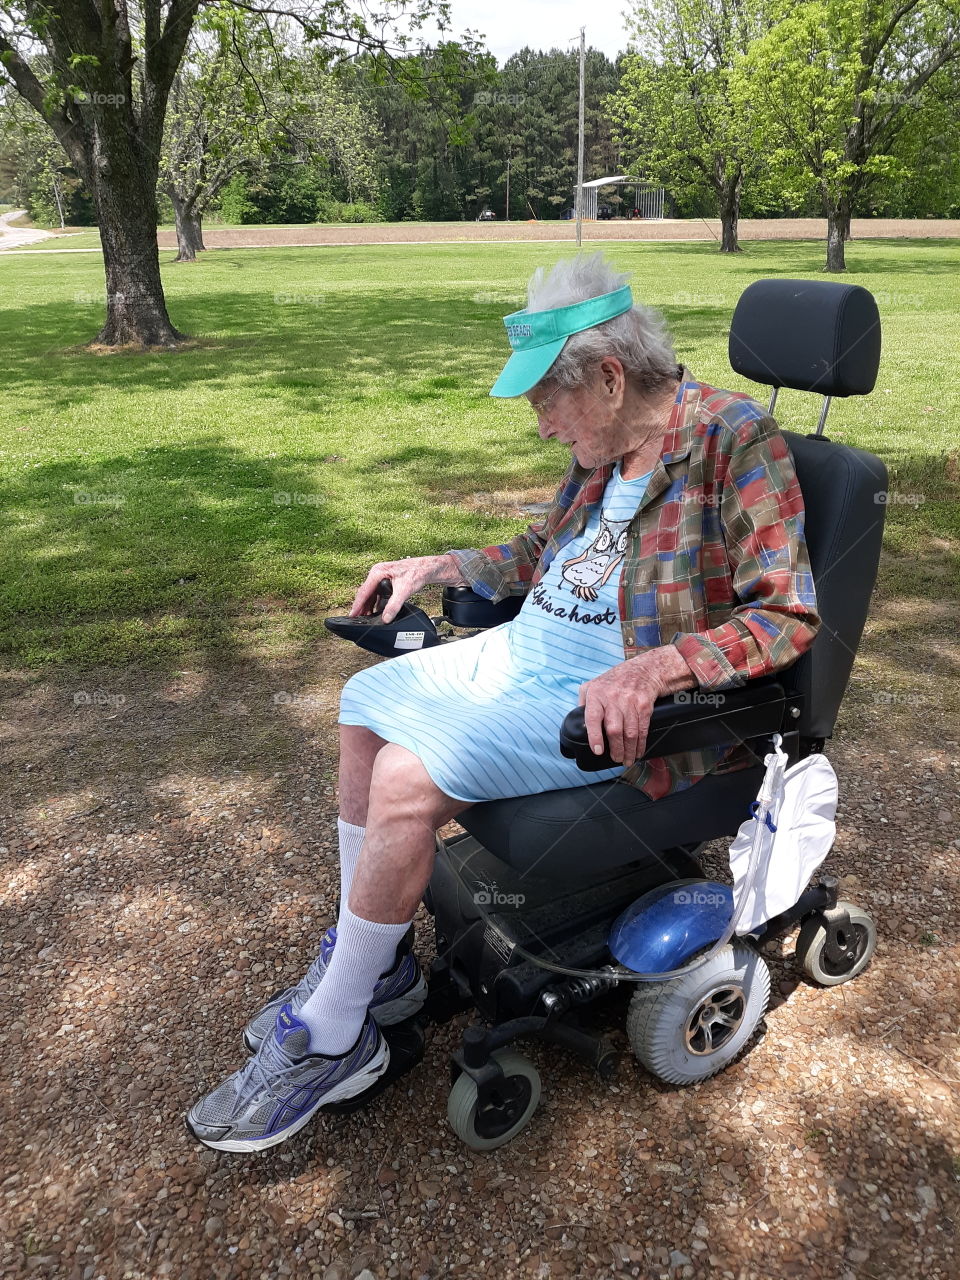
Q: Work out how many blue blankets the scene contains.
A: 0